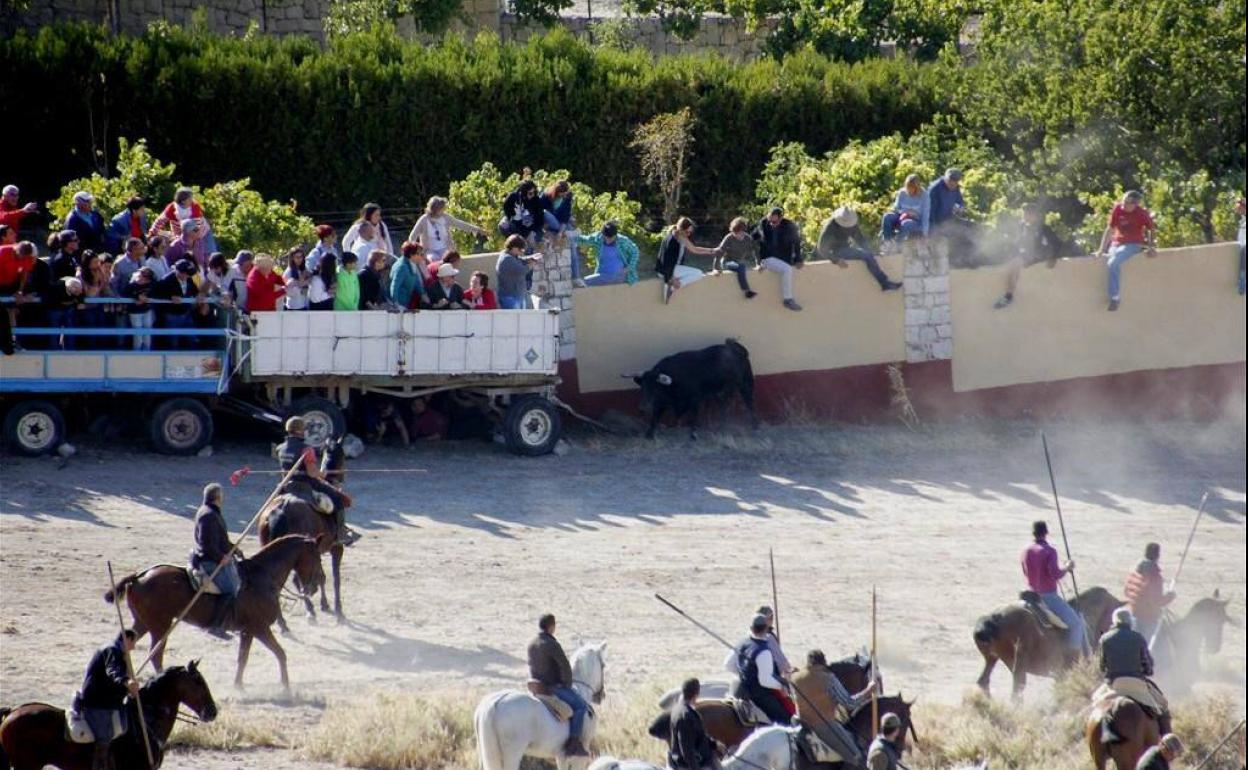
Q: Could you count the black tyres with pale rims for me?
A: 4